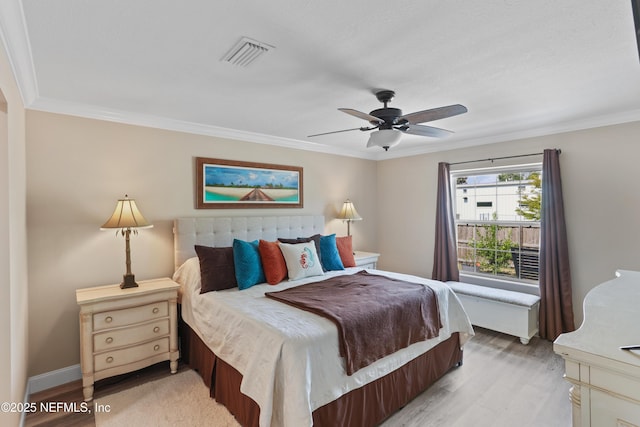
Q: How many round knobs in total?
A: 6